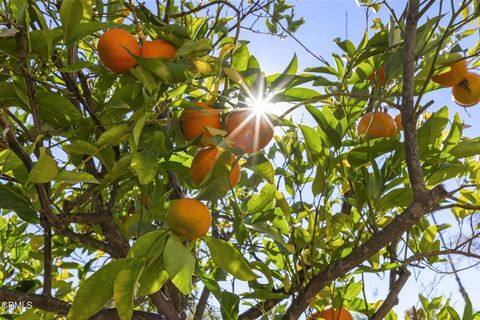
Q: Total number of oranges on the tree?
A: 12